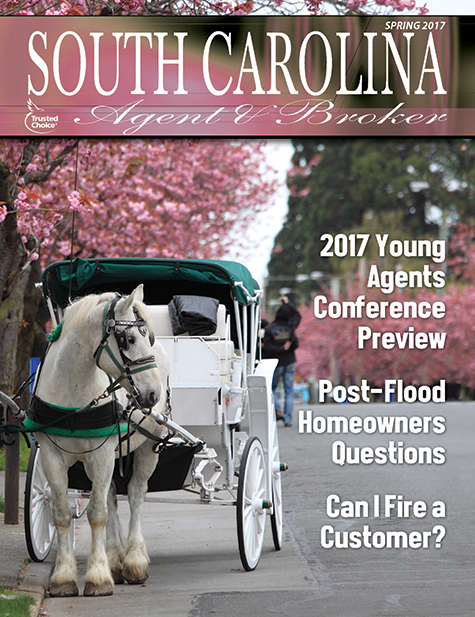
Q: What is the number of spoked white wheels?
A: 3